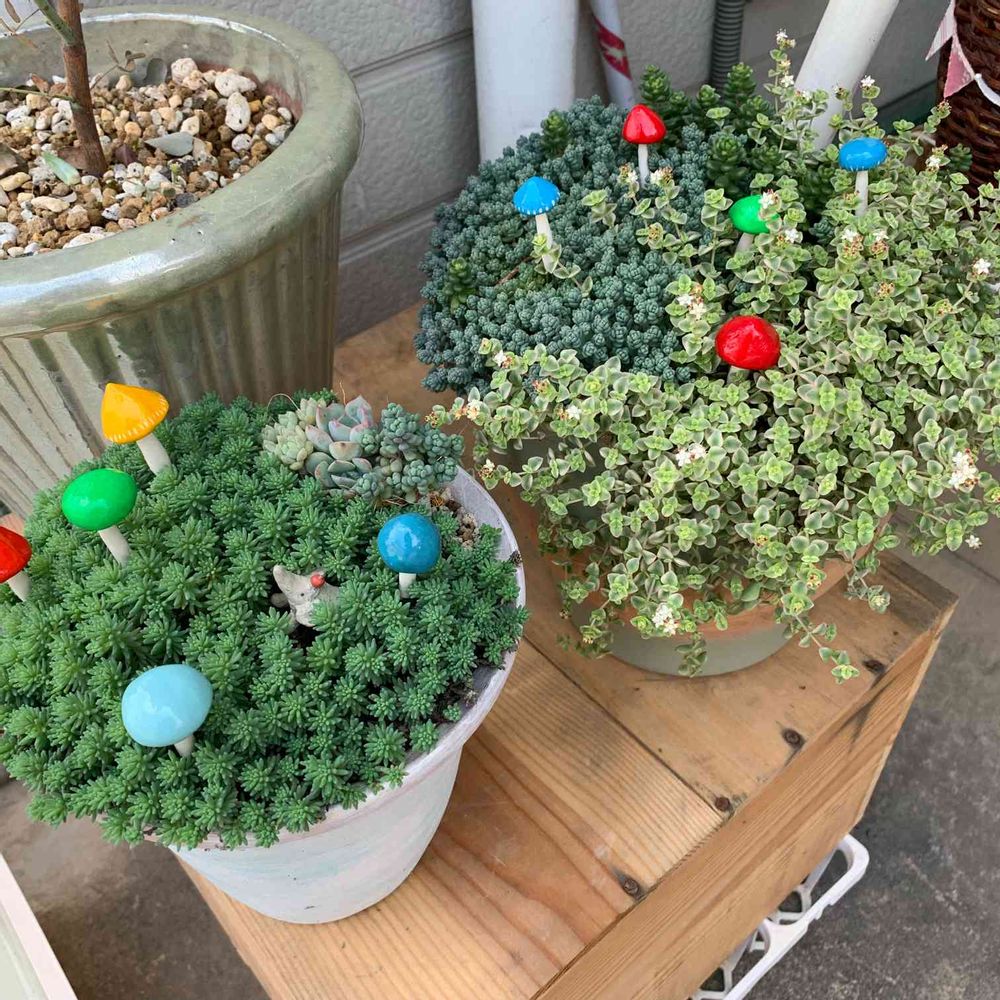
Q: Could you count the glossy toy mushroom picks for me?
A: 10